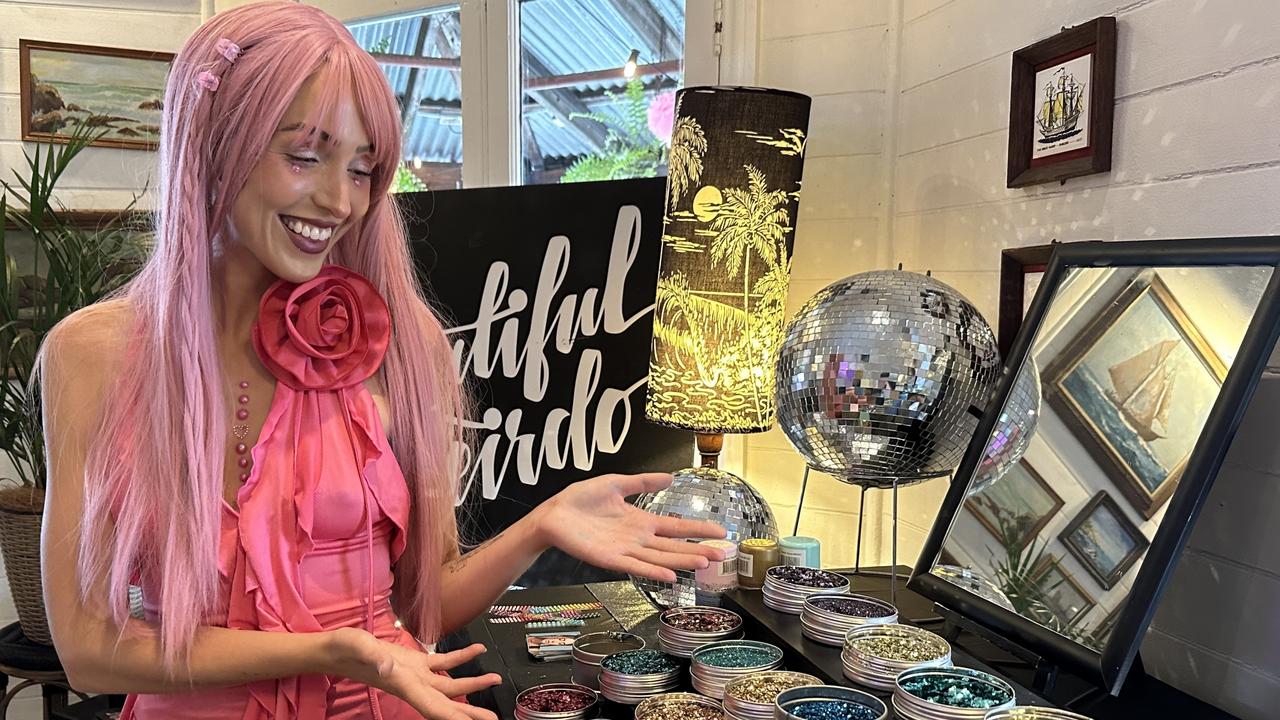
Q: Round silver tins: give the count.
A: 13